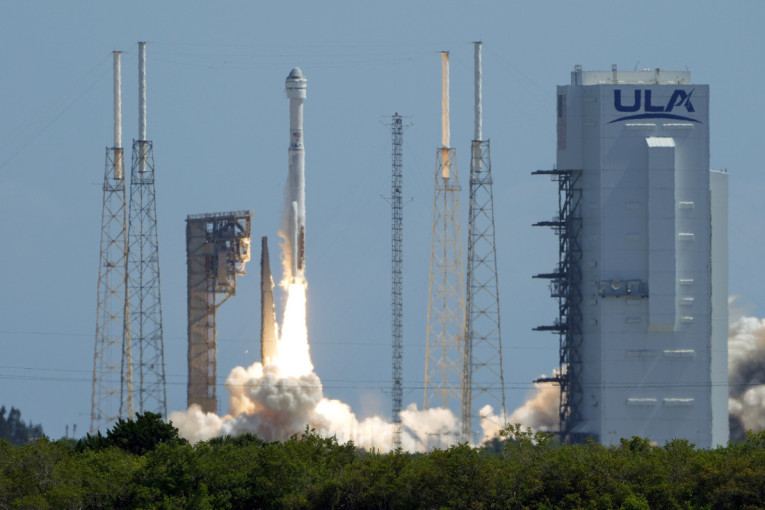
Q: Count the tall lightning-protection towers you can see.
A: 4